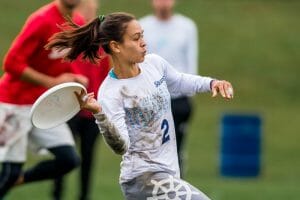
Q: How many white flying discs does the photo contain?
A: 1